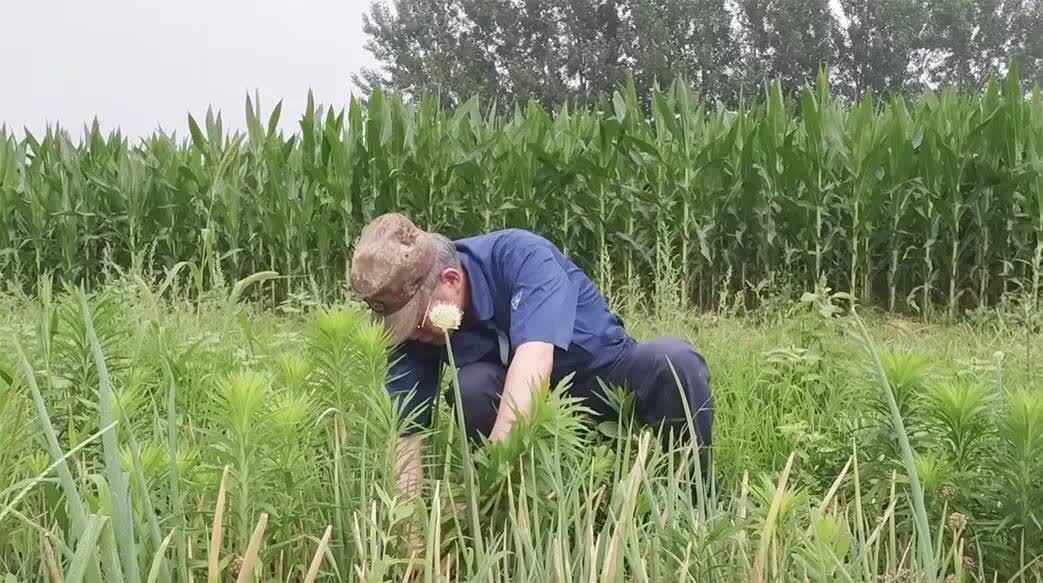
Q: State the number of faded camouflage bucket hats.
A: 1